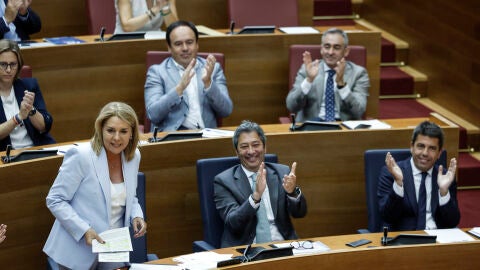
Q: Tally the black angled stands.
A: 7